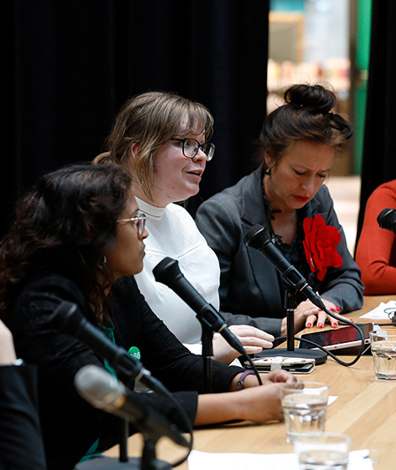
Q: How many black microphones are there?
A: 4